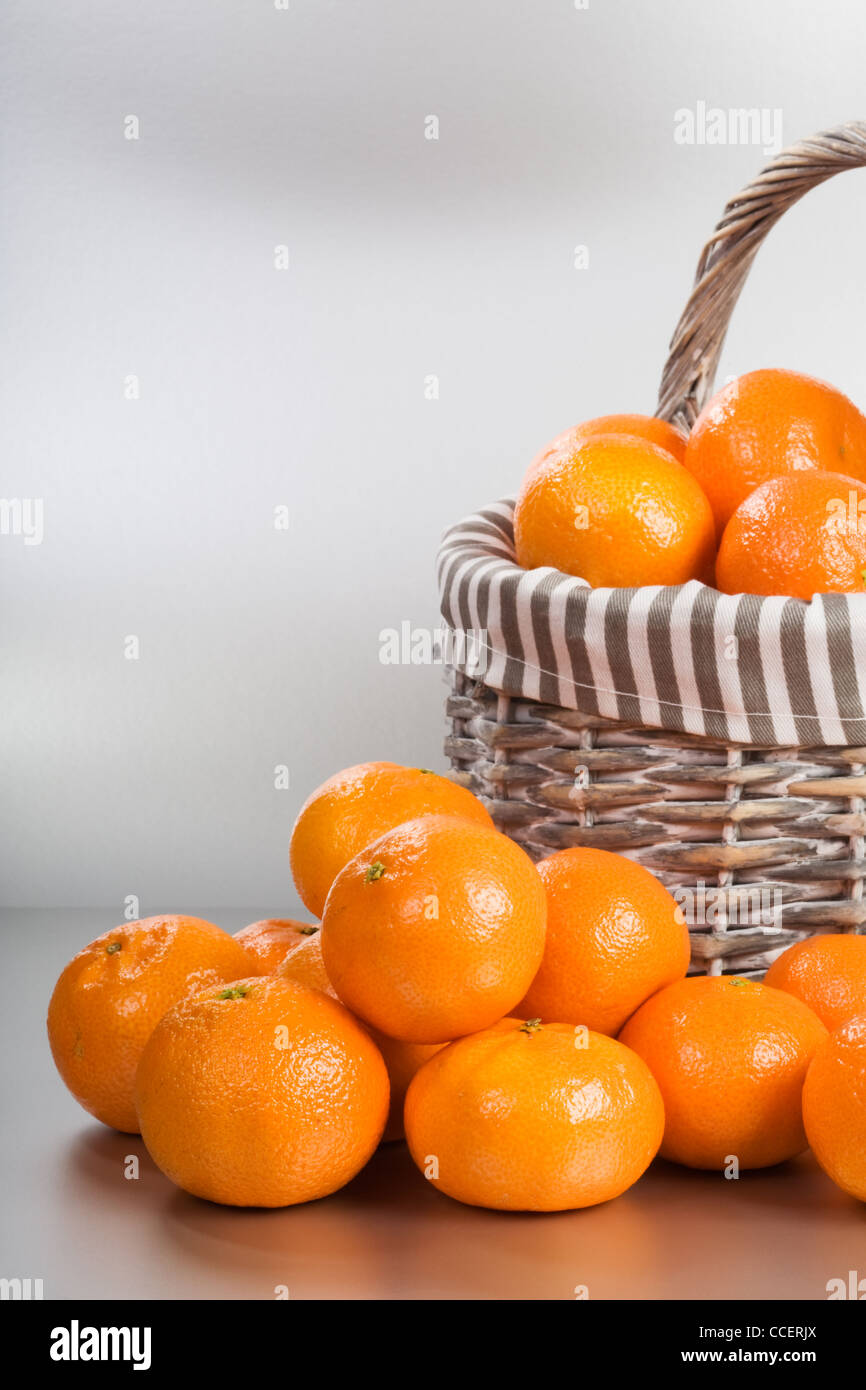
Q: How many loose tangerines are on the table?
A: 11